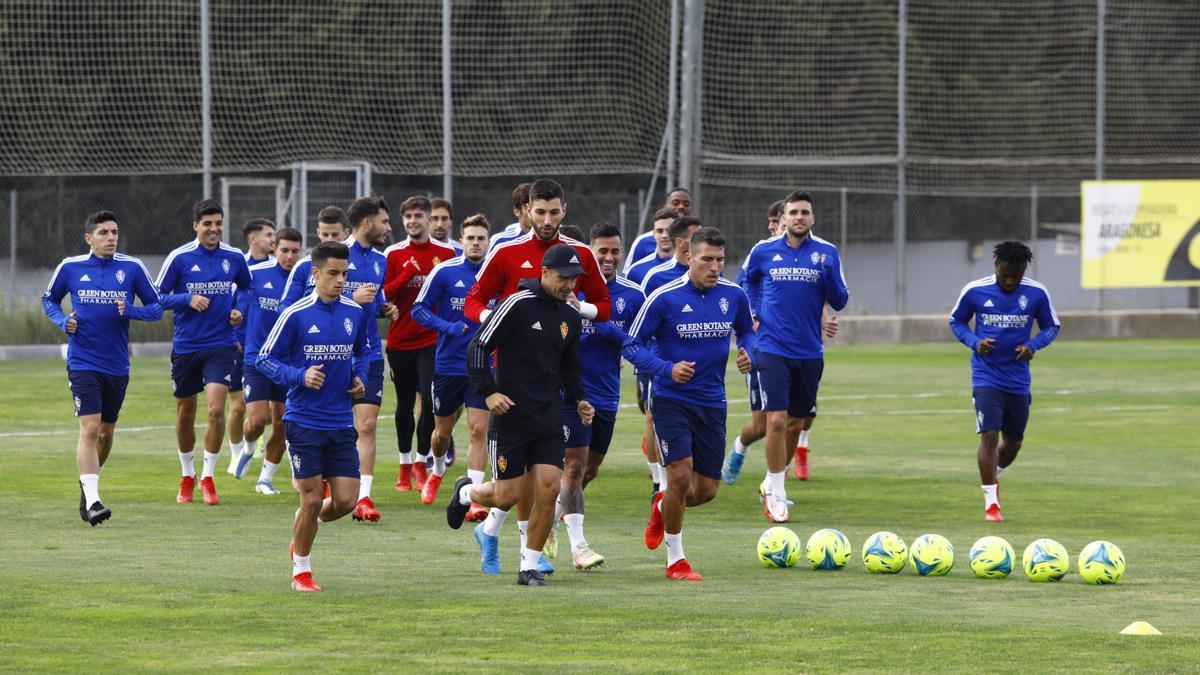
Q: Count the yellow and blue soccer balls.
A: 7